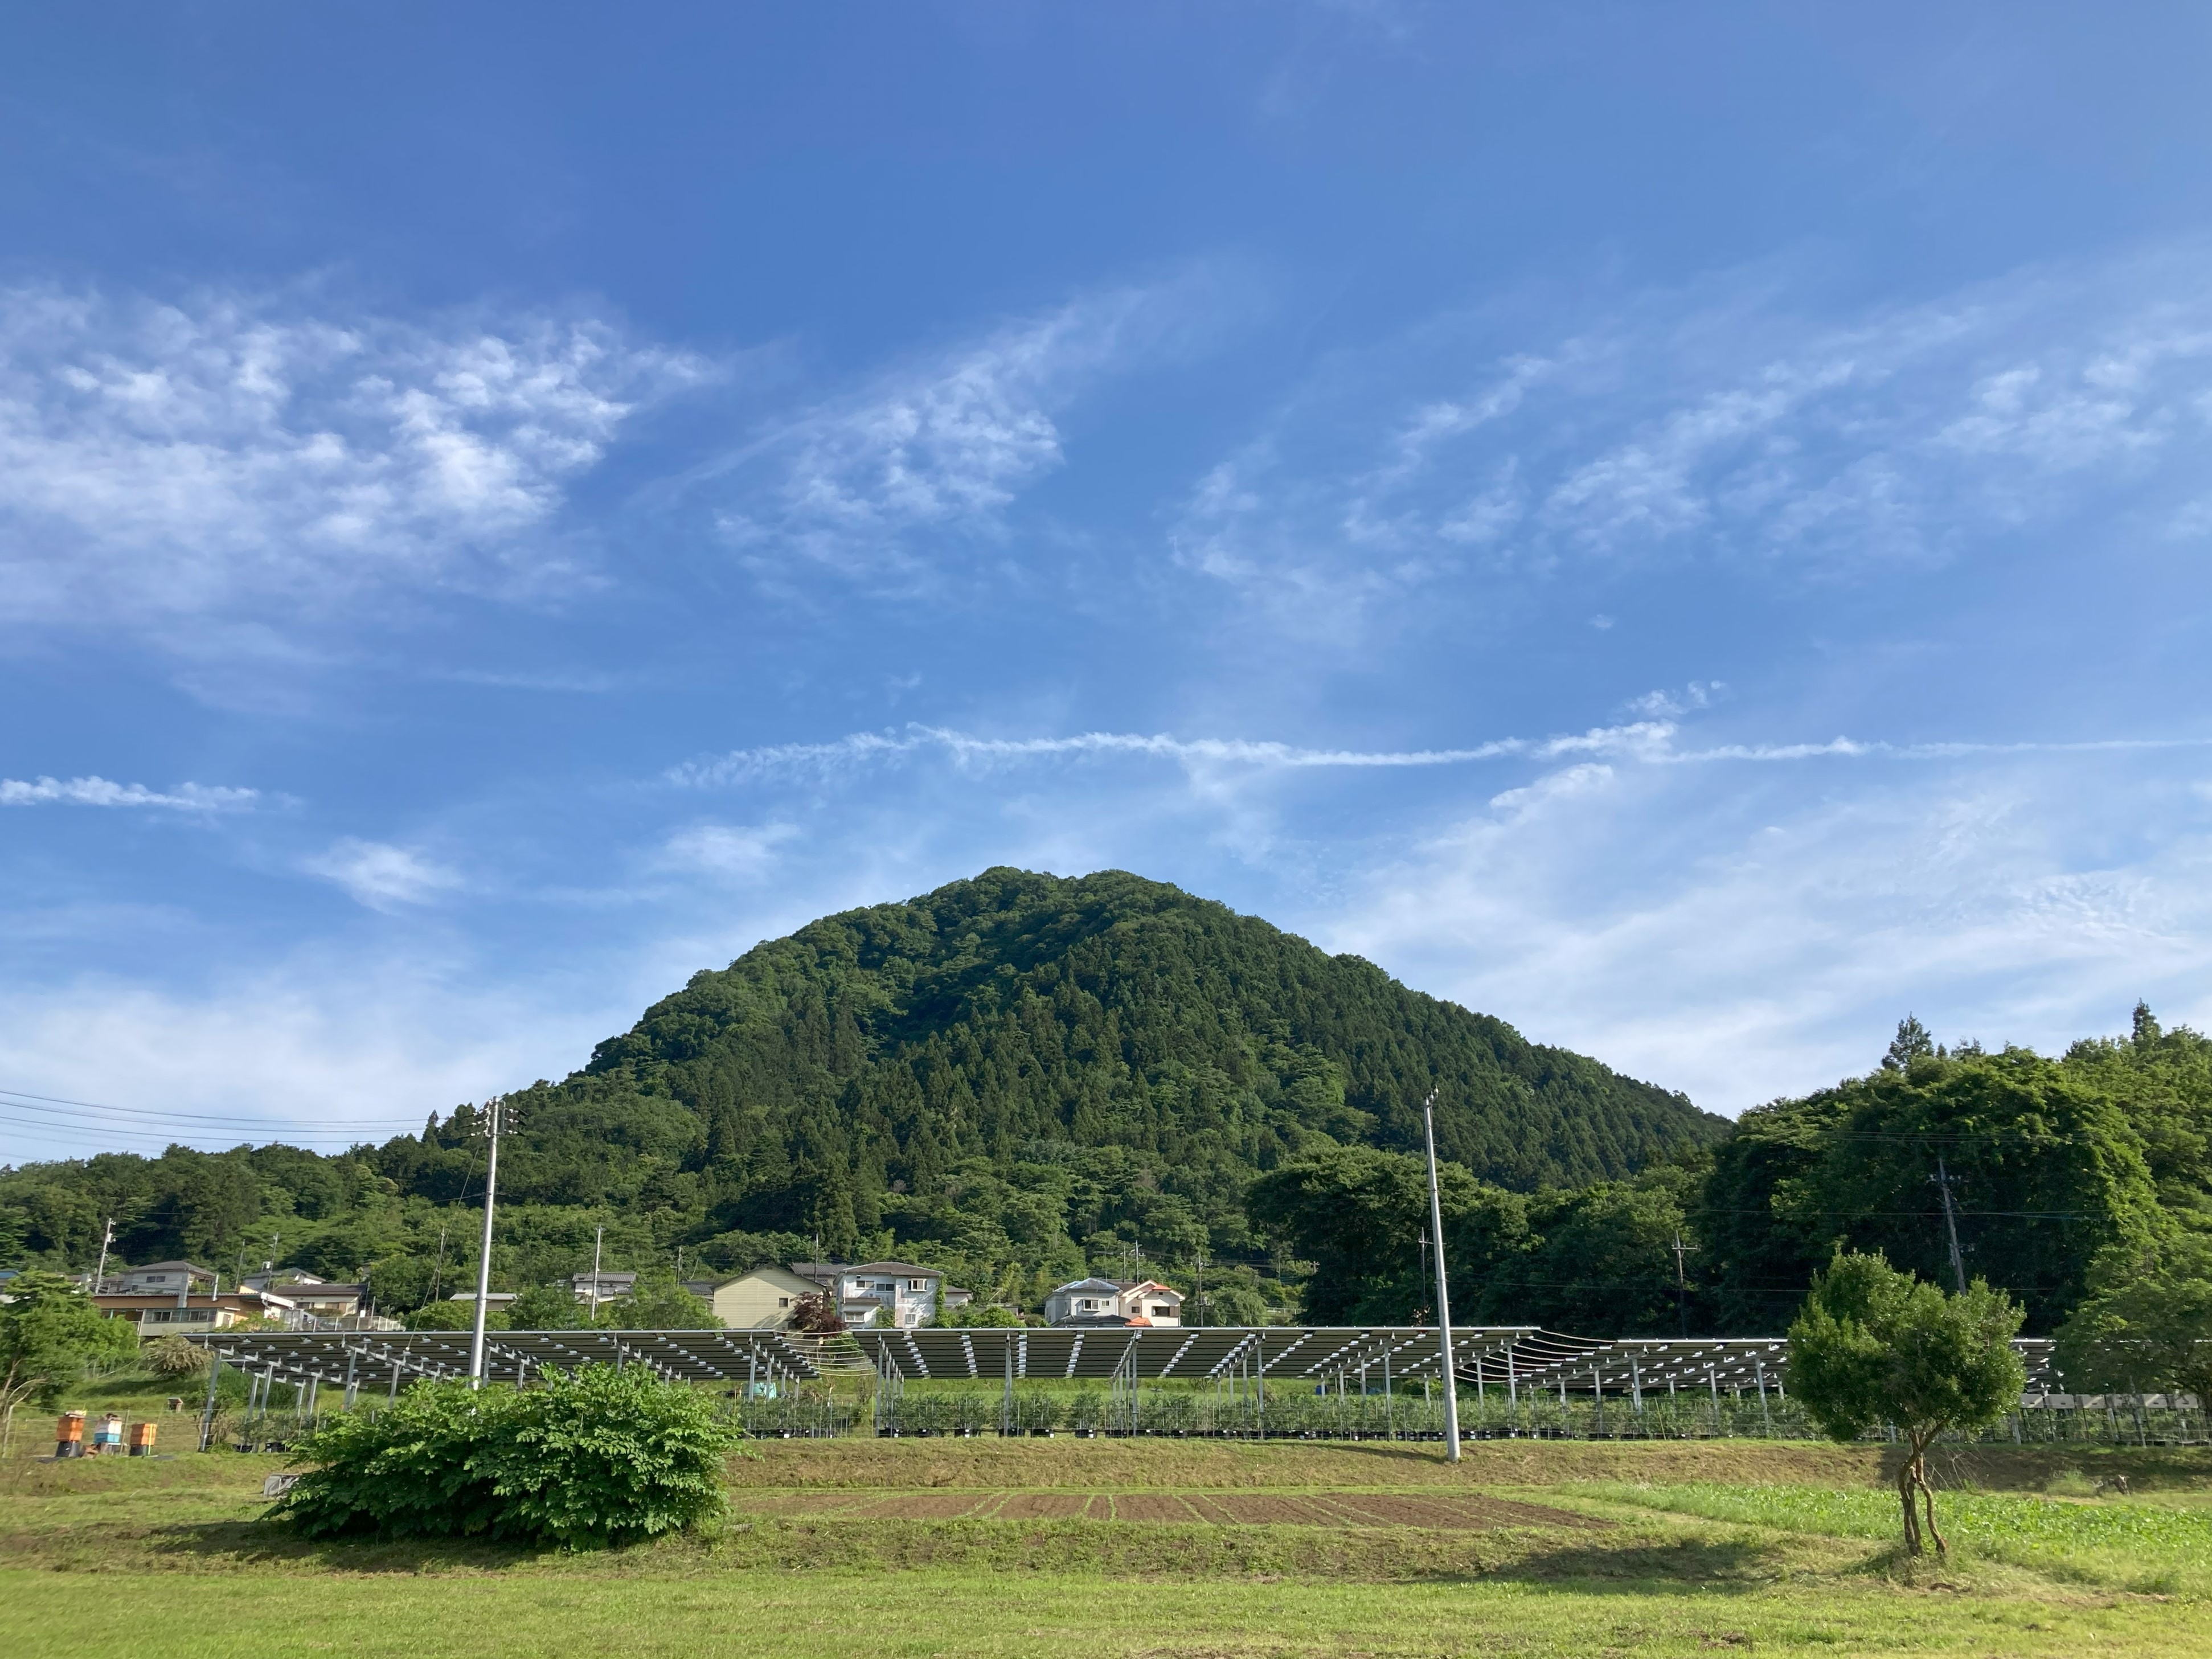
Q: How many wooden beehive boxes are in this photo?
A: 3